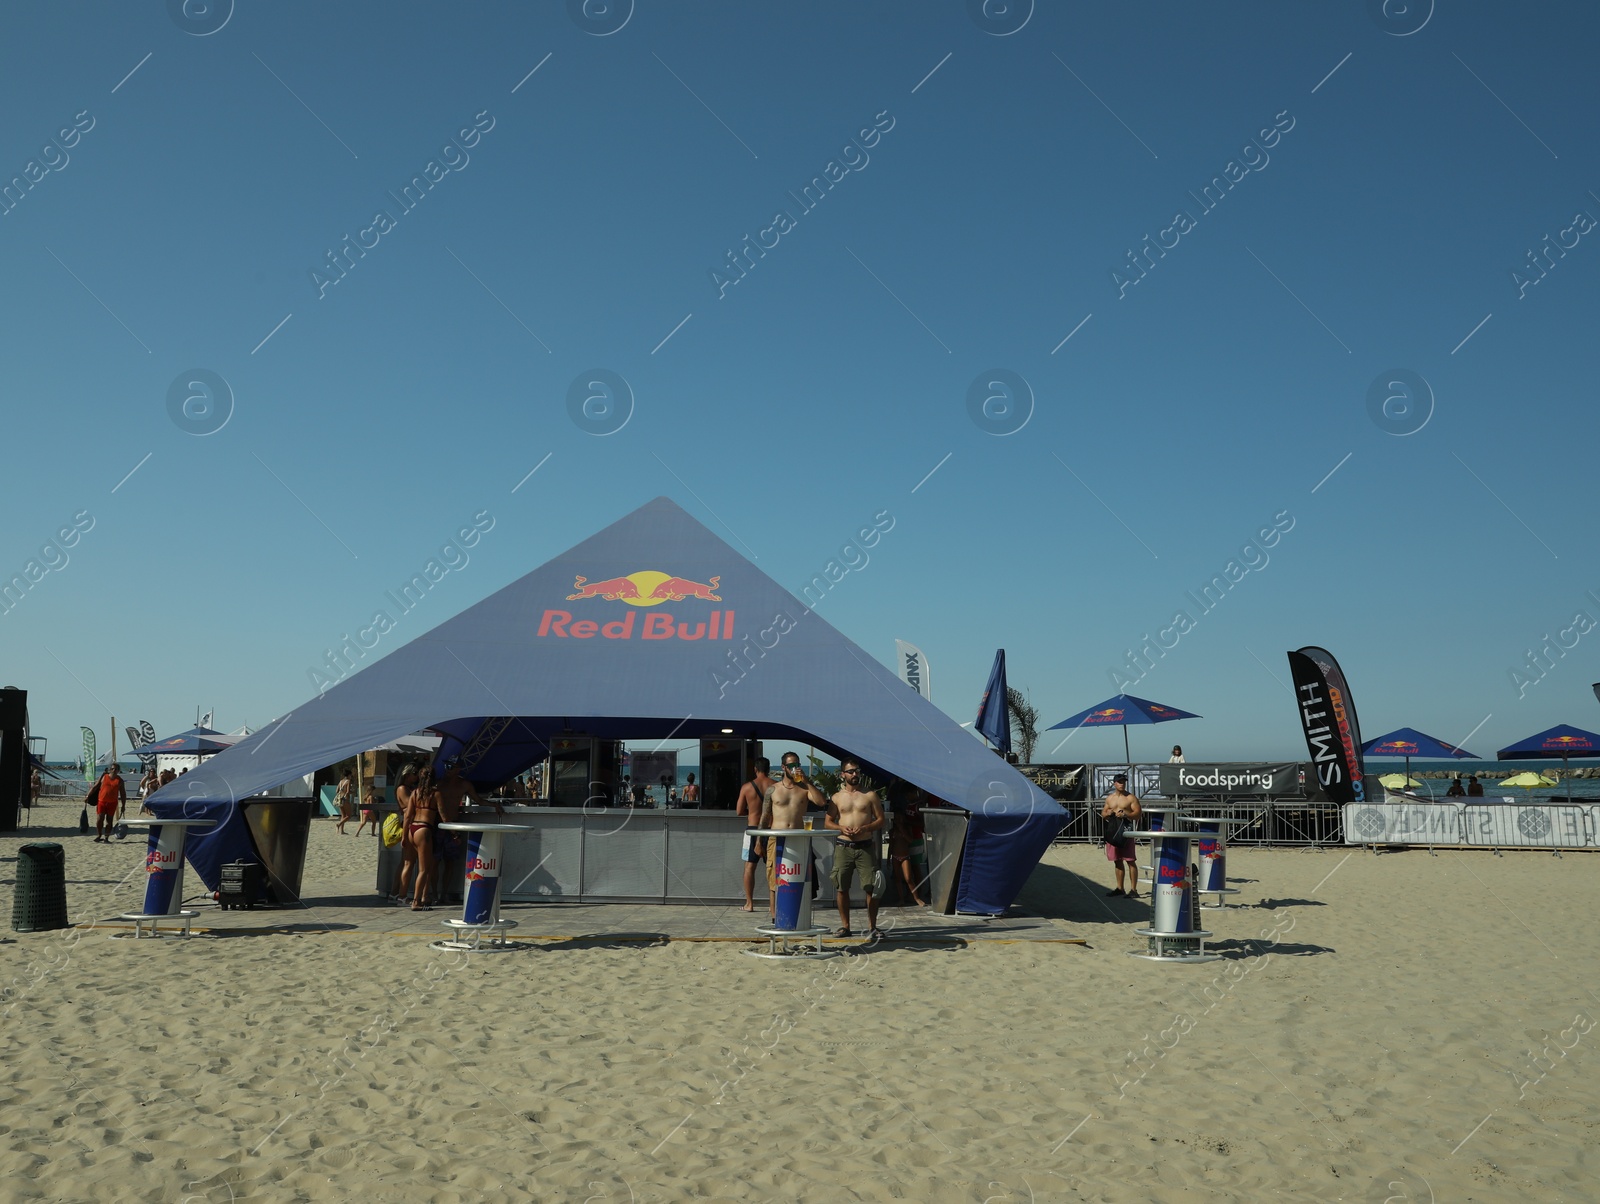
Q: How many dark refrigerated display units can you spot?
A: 2